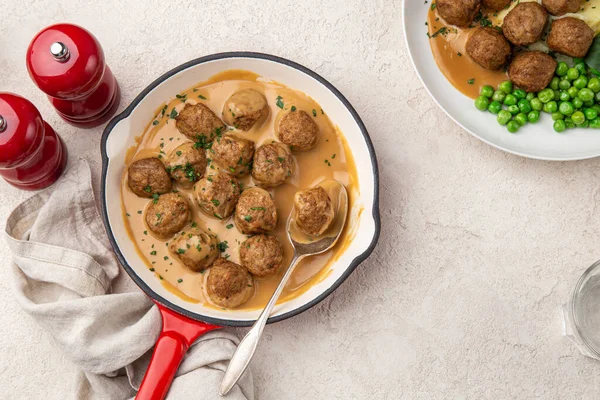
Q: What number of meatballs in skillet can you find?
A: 14